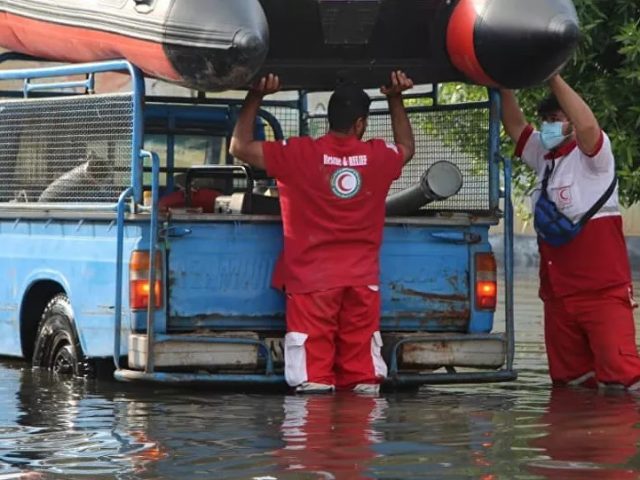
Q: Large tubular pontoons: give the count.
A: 2